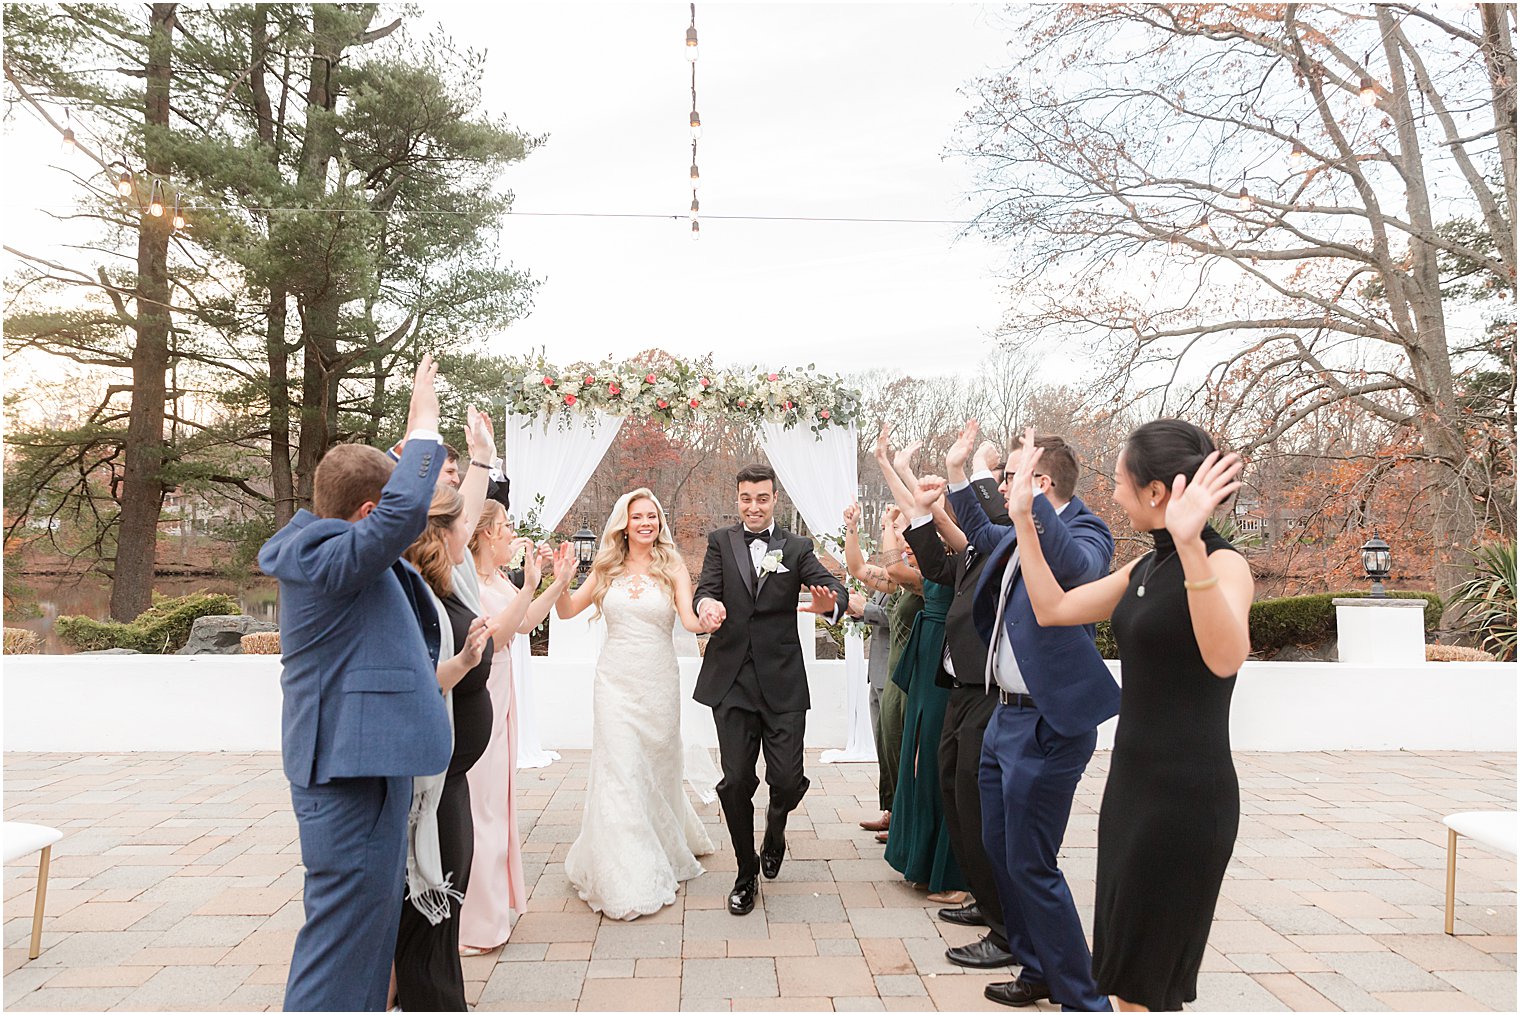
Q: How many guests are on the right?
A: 6